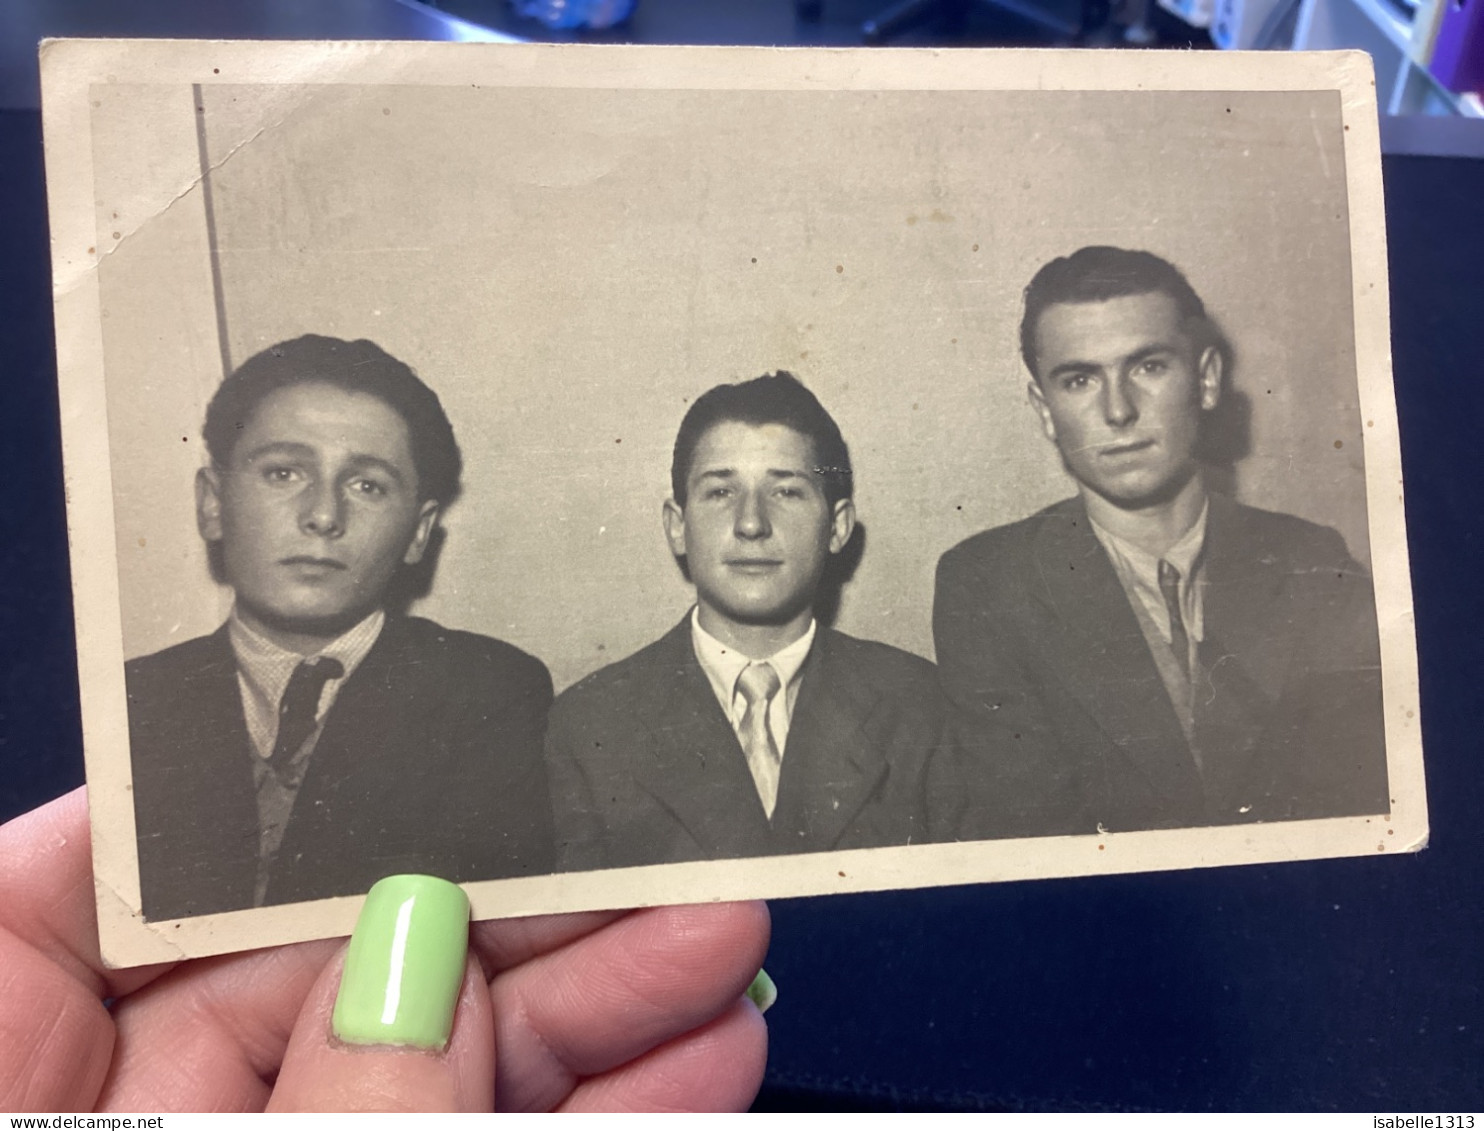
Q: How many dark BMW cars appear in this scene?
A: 0